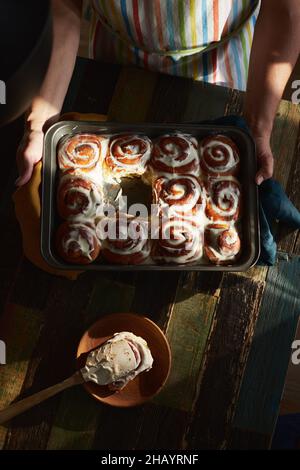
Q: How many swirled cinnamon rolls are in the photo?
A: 11